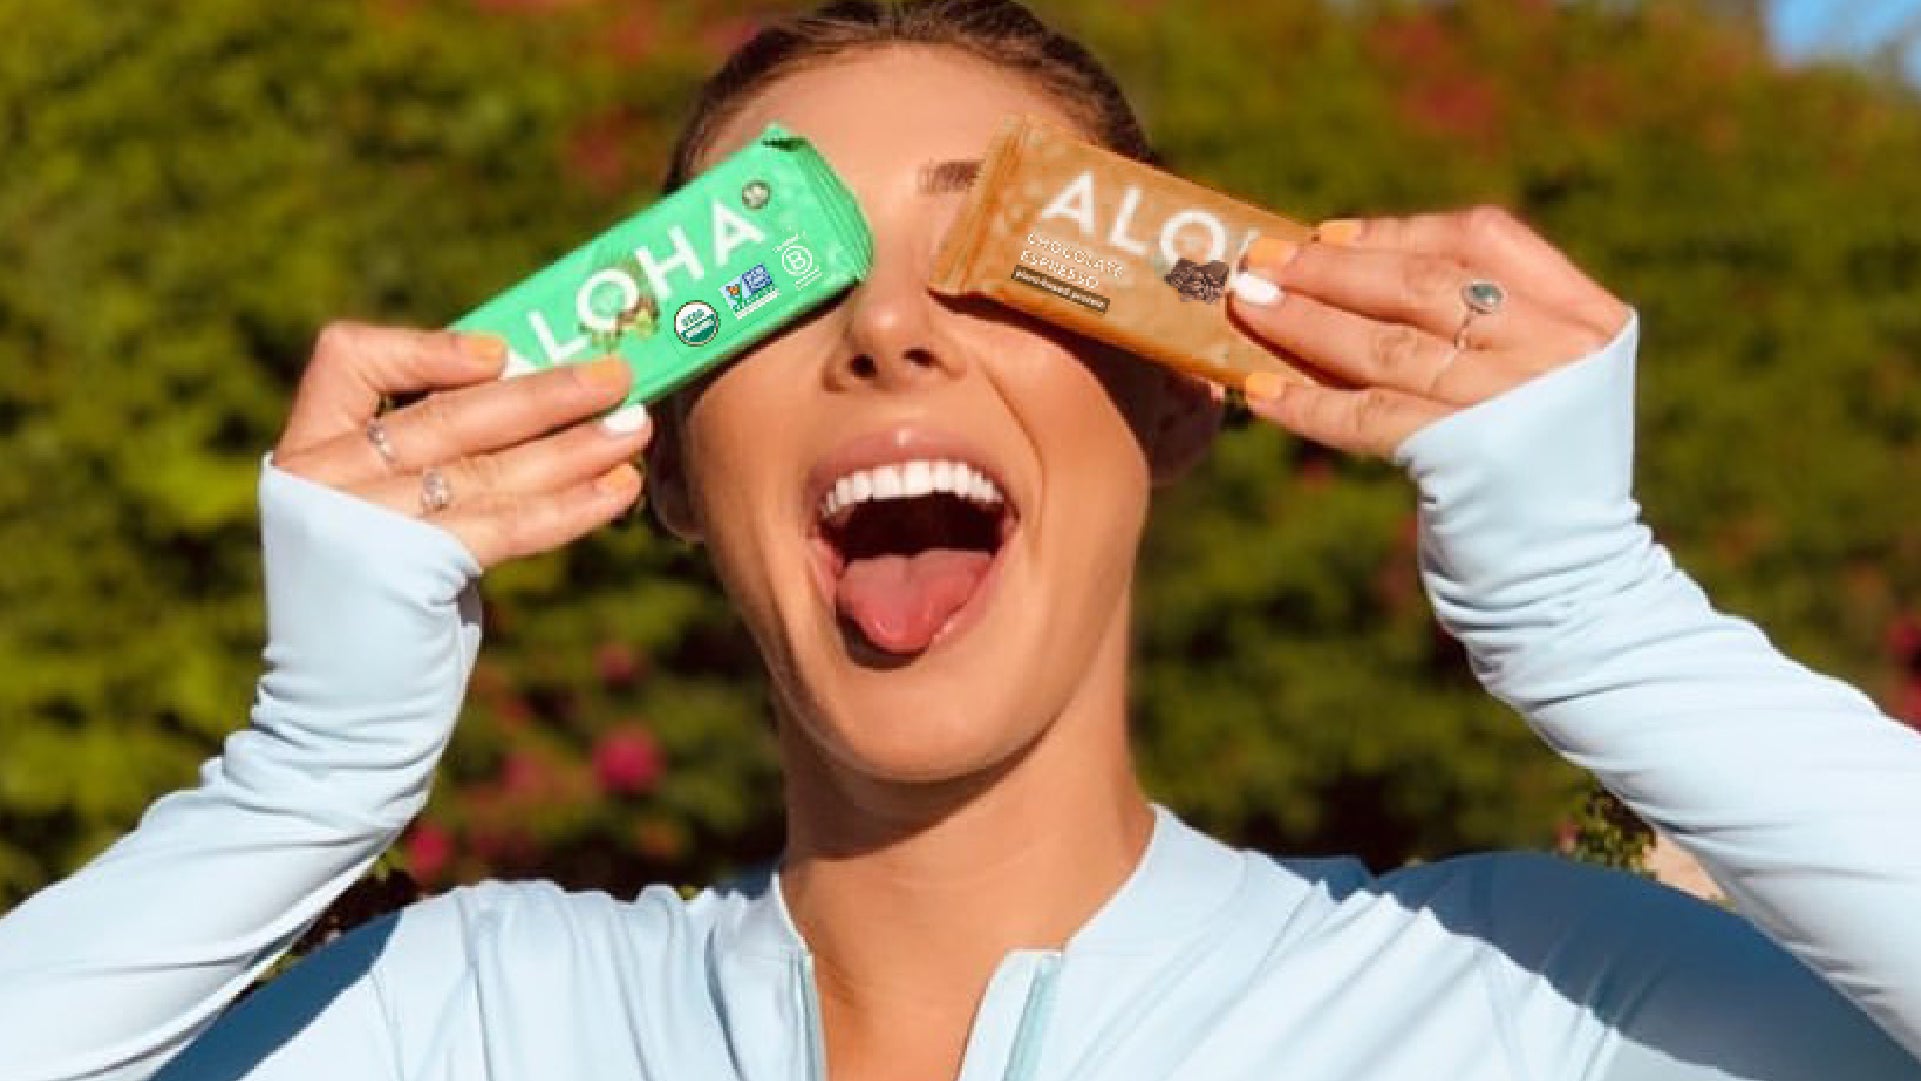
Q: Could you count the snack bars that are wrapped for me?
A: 2